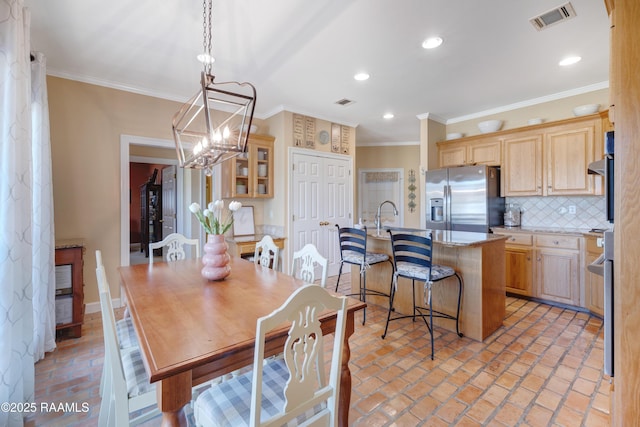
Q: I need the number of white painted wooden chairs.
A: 6